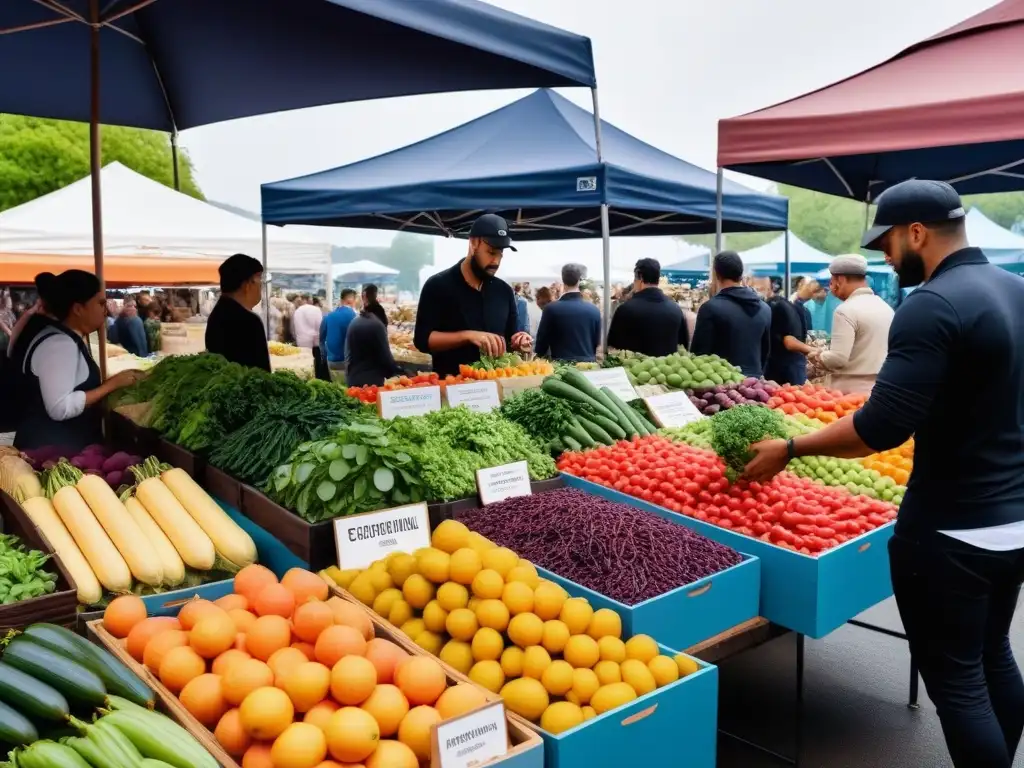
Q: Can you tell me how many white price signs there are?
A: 7